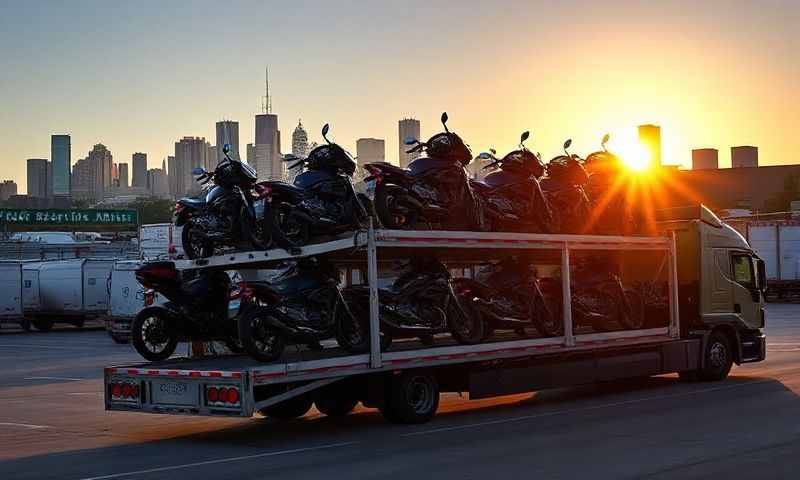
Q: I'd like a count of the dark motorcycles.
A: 11